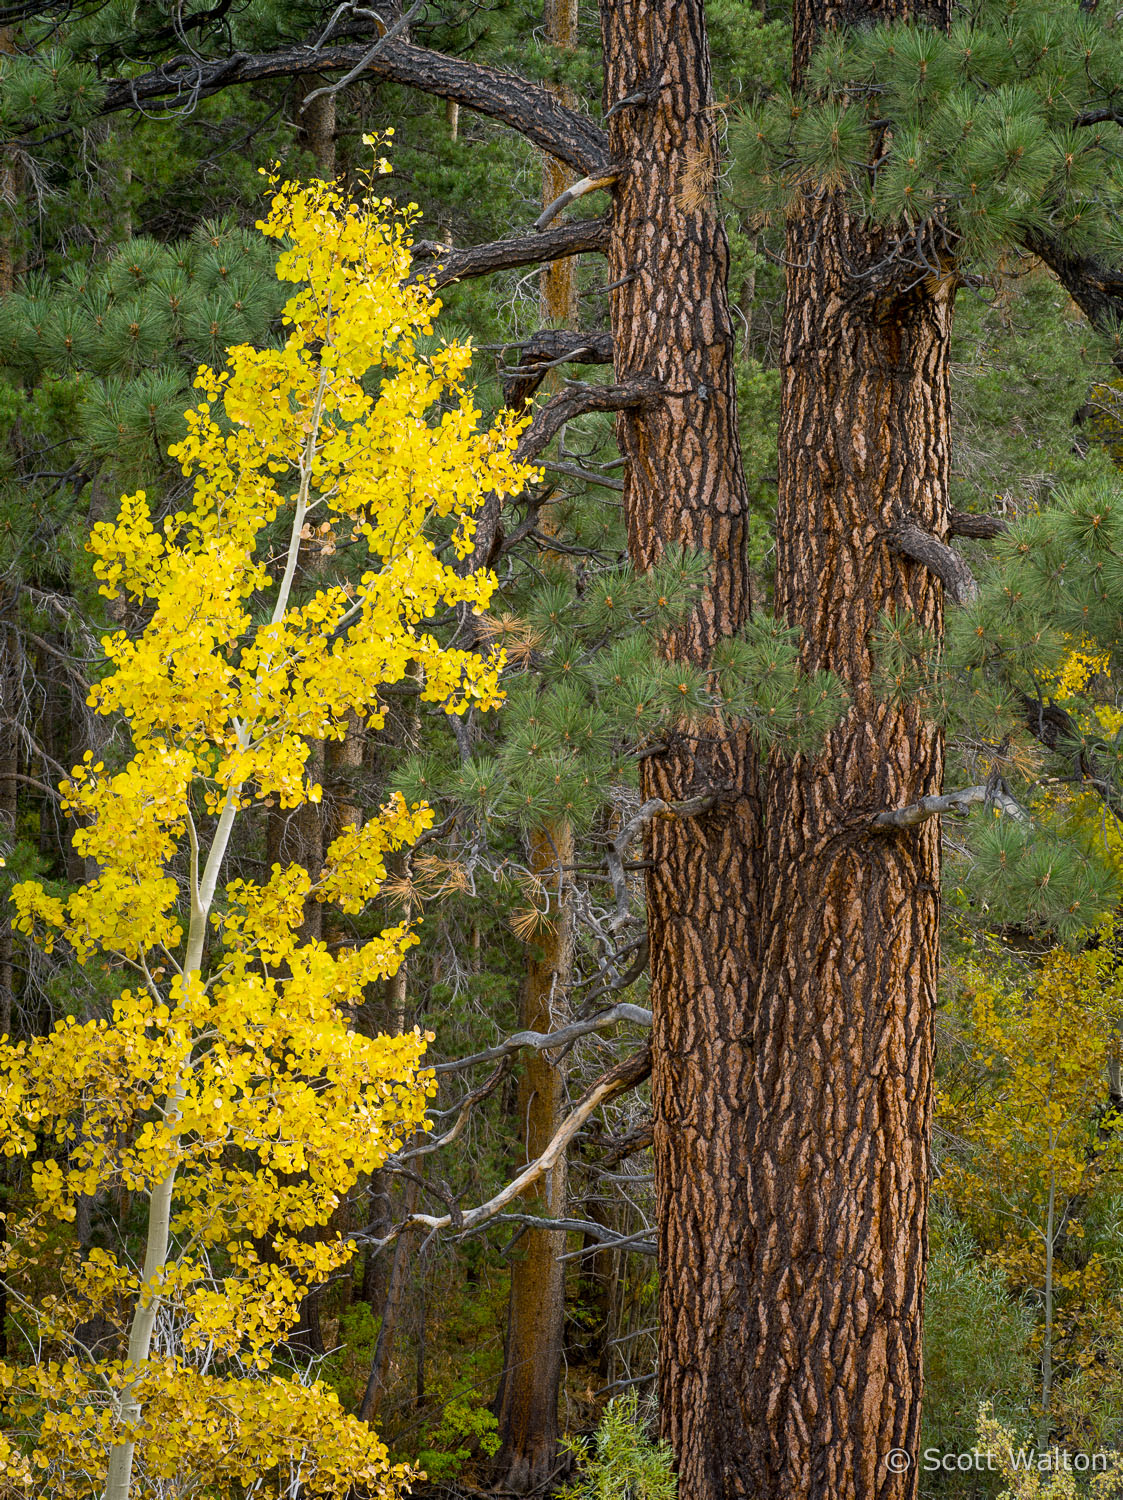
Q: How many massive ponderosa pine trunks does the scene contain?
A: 2